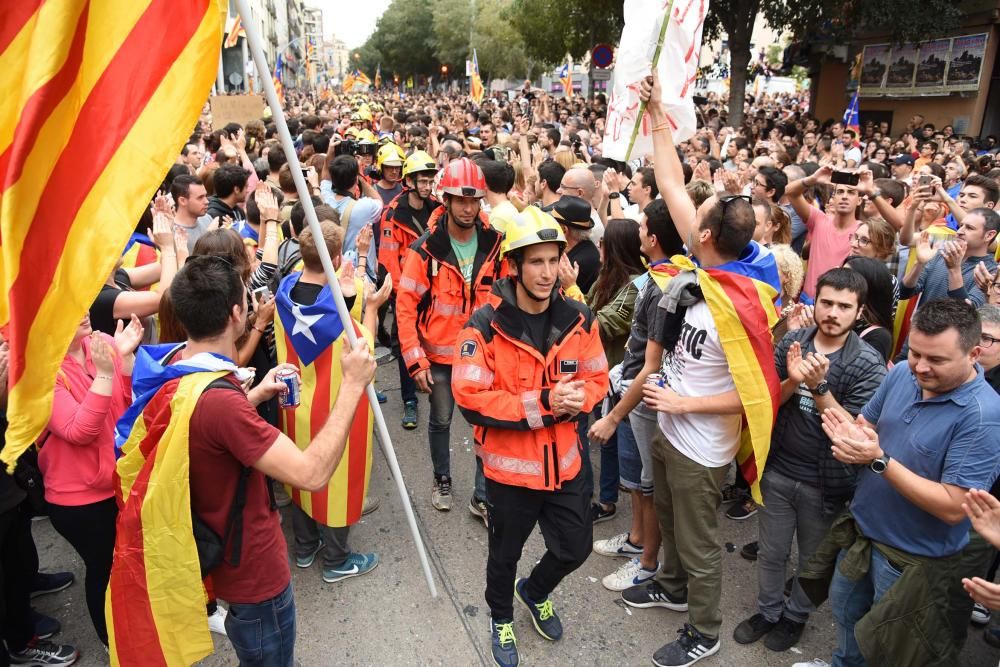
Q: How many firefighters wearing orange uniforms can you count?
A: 3